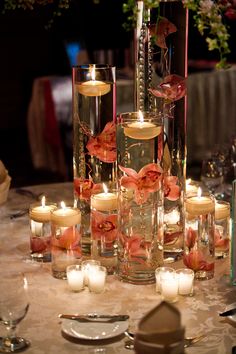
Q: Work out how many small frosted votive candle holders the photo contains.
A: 6